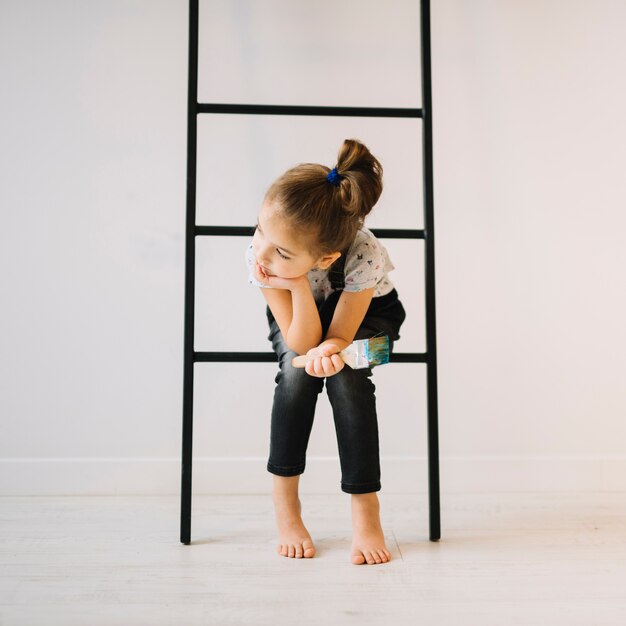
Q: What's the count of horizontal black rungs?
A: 3